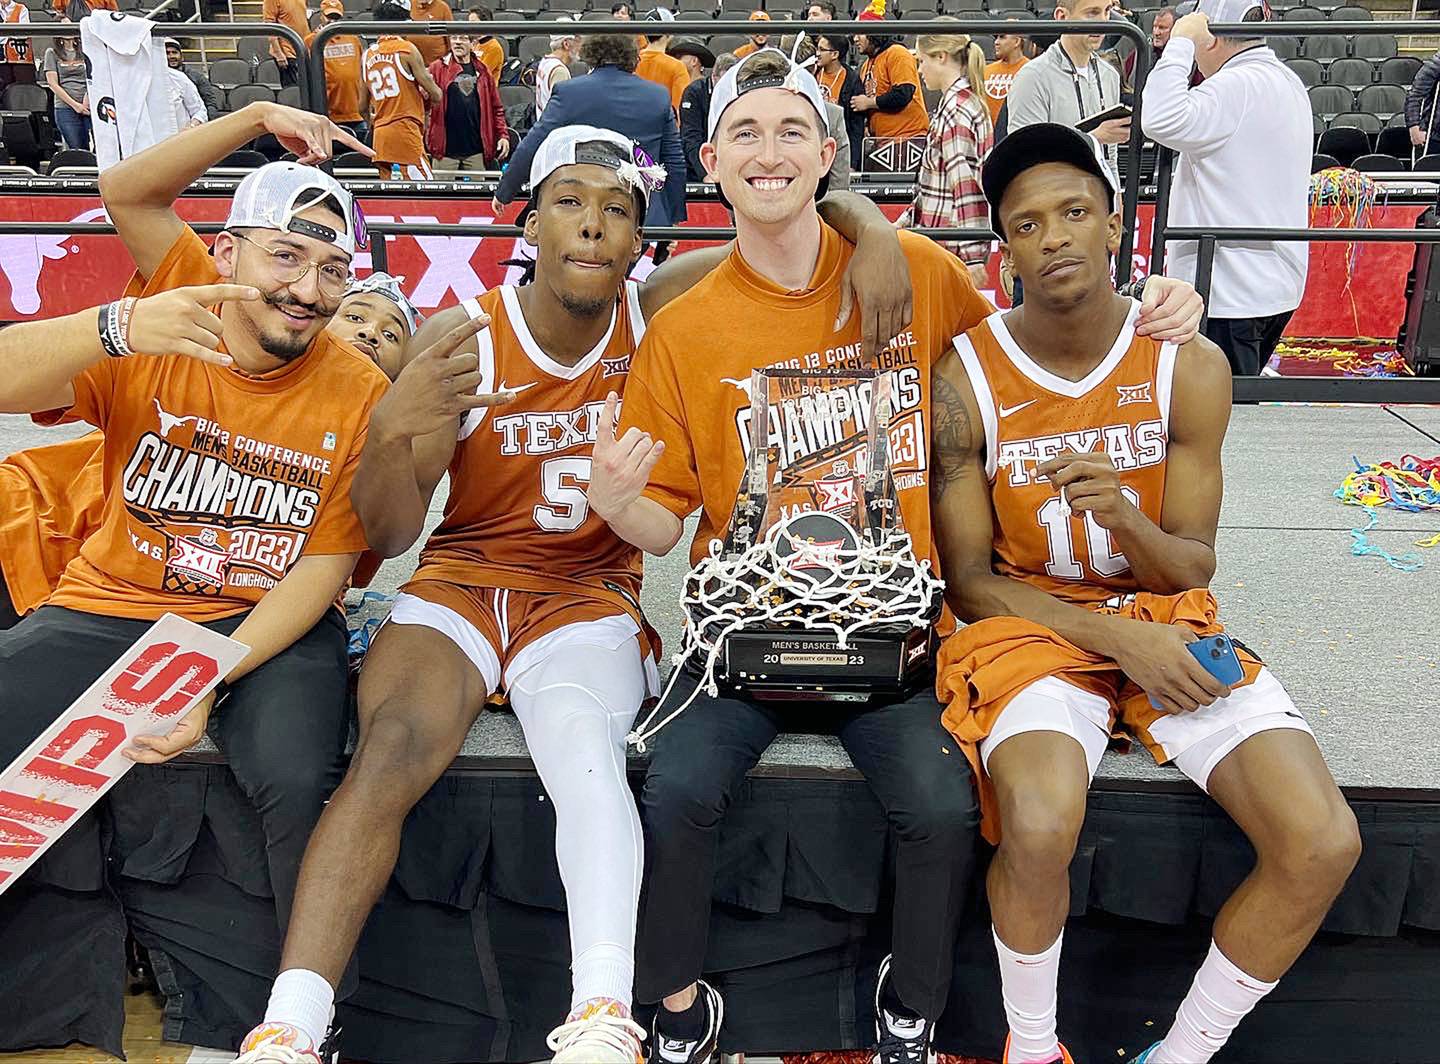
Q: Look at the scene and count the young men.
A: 5